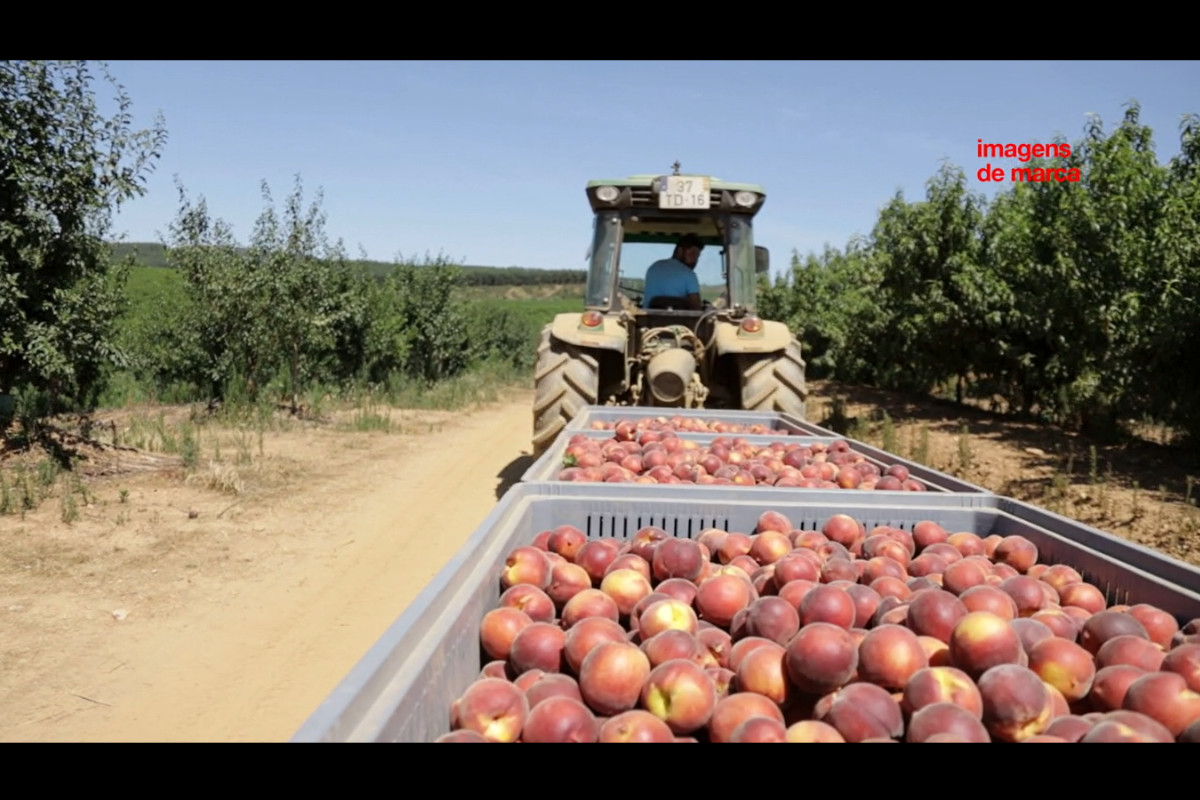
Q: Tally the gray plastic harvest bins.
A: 3